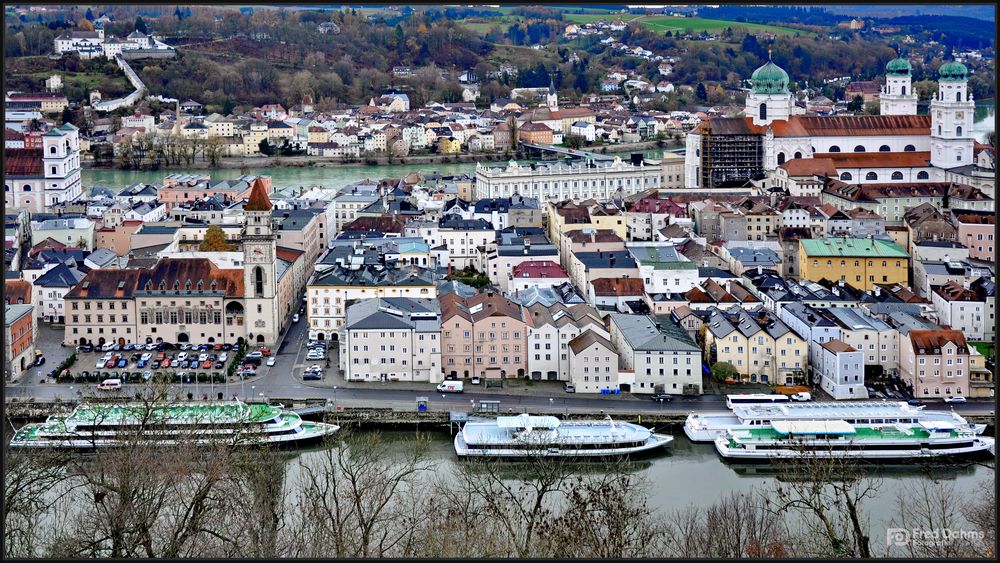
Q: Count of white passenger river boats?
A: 4